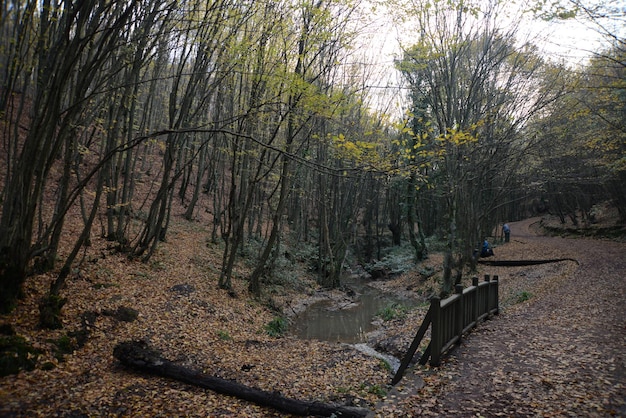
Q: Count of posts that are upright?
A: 5